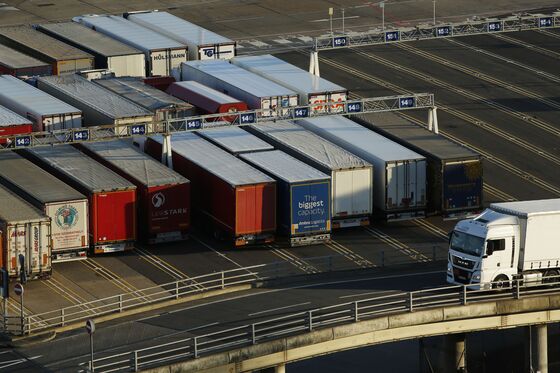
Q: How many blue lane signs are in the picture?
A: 13